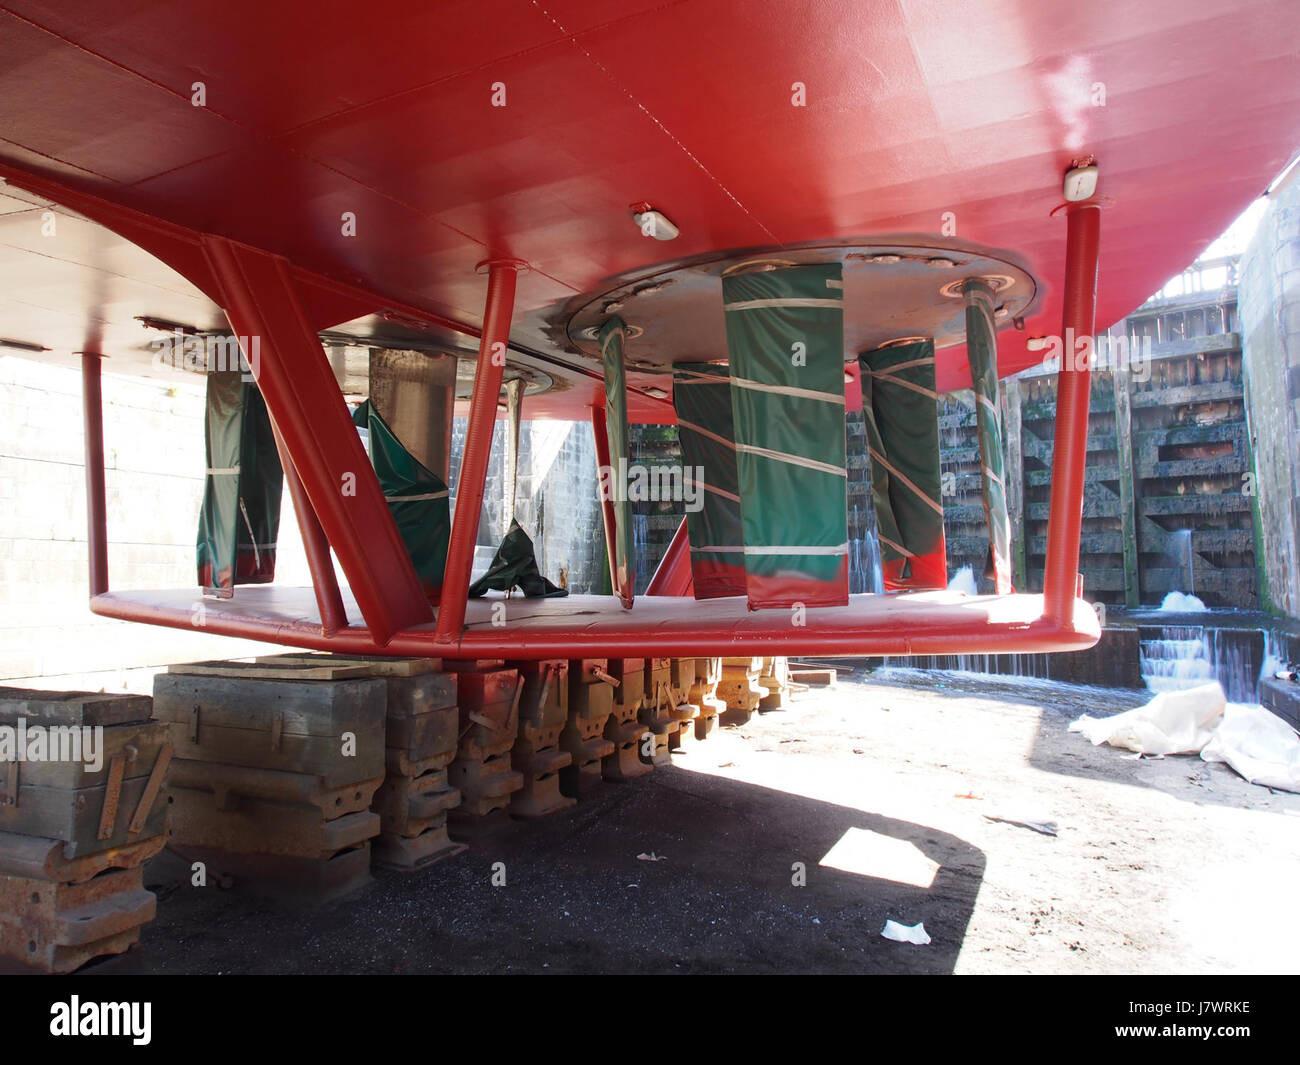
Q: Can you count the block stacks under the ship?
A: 12